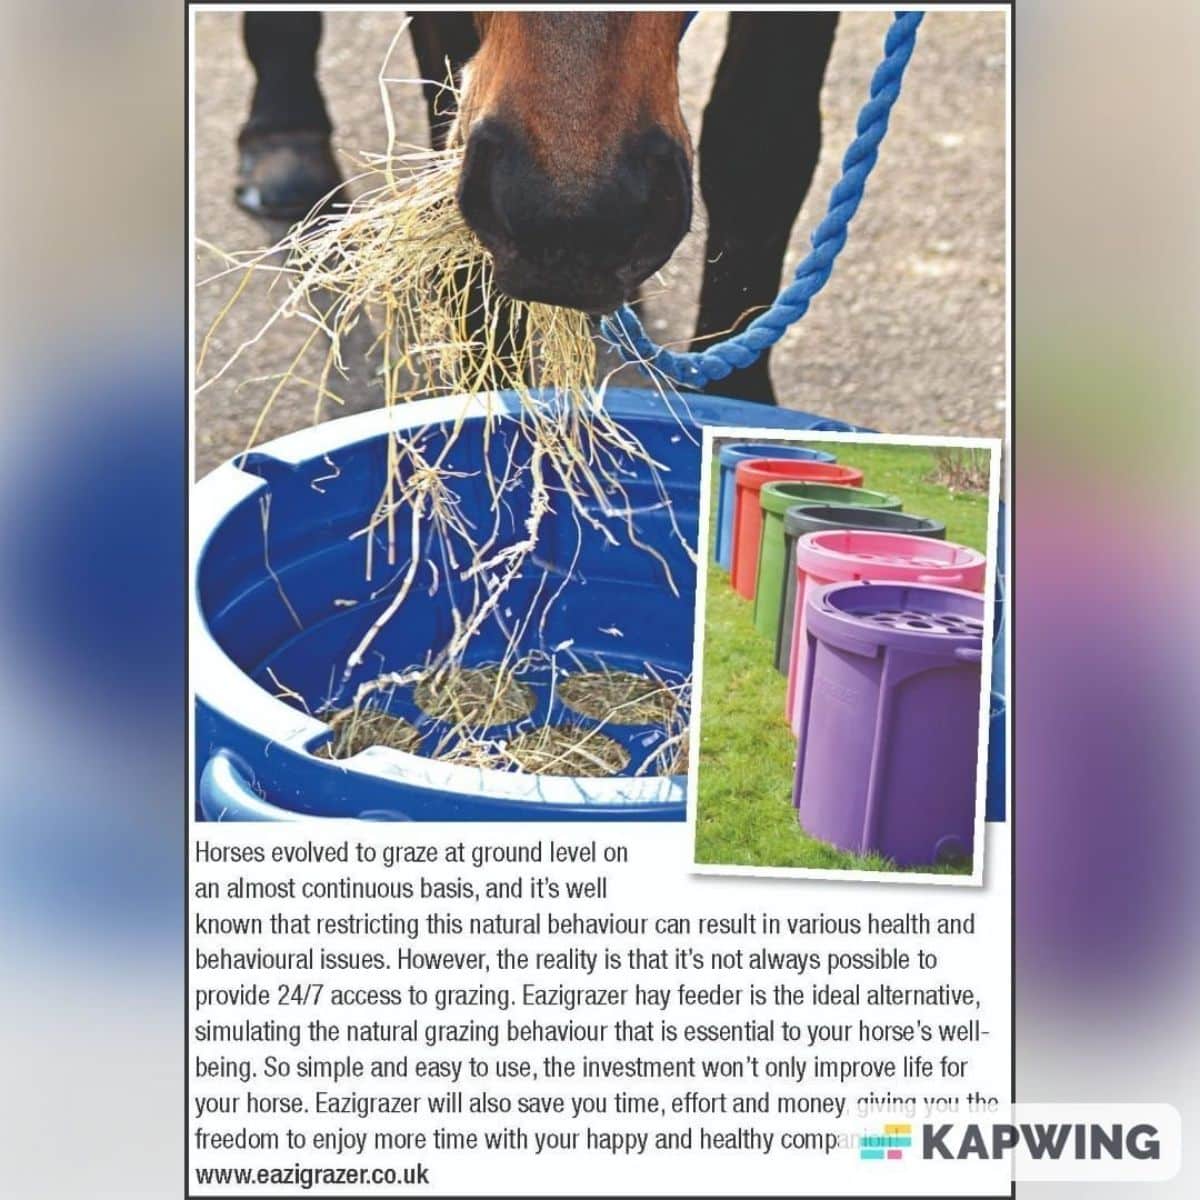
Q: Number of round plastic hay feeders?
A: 7